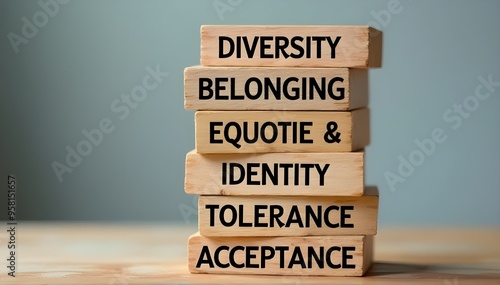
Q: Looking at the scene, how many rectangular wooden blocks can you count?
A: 6